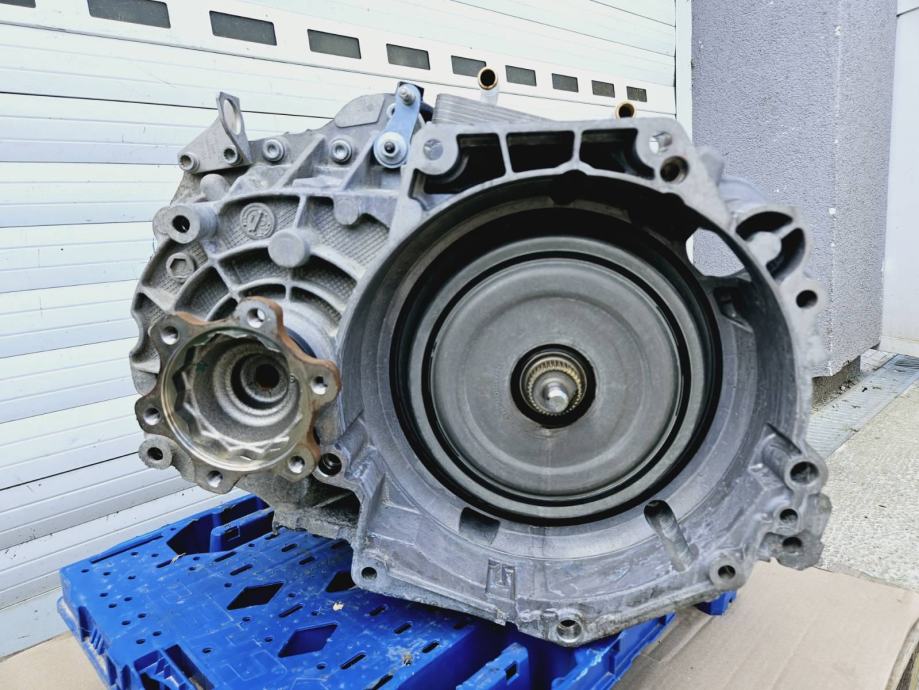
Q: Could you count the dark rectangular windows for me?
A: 10